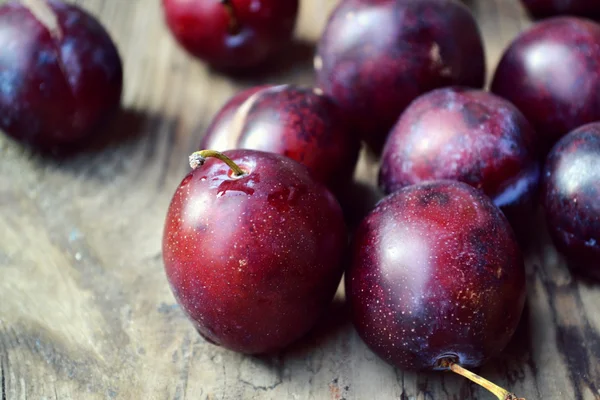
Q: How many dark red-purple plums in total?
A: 10